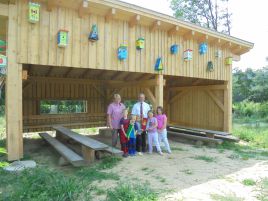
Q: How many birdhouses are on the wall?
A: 12